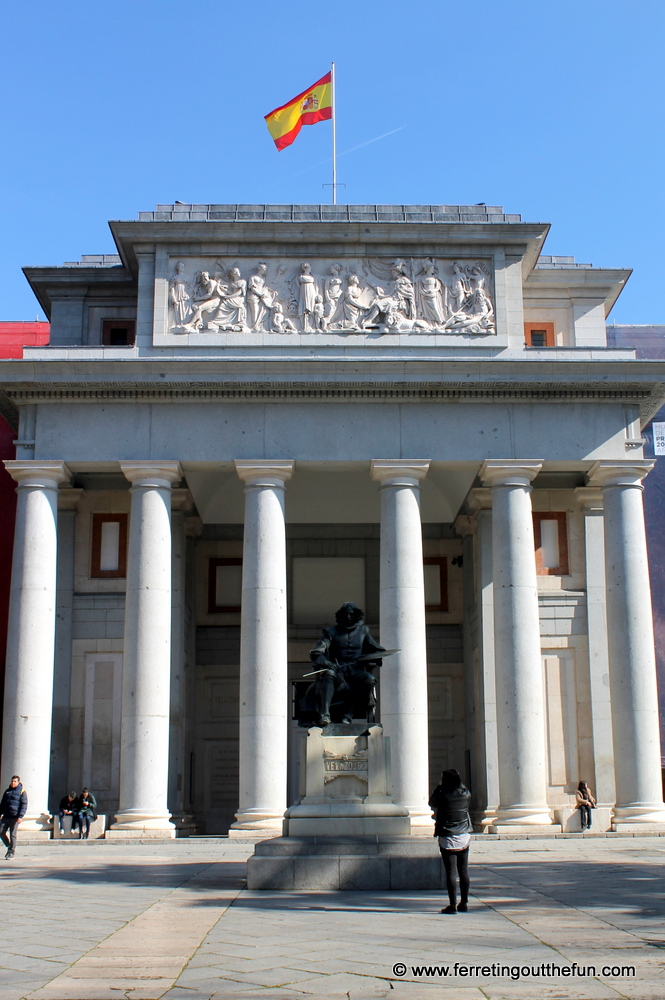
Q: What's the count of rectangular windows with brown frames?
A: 6